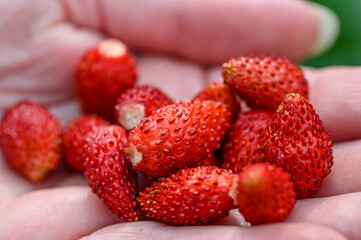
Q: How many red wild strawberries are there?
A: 12